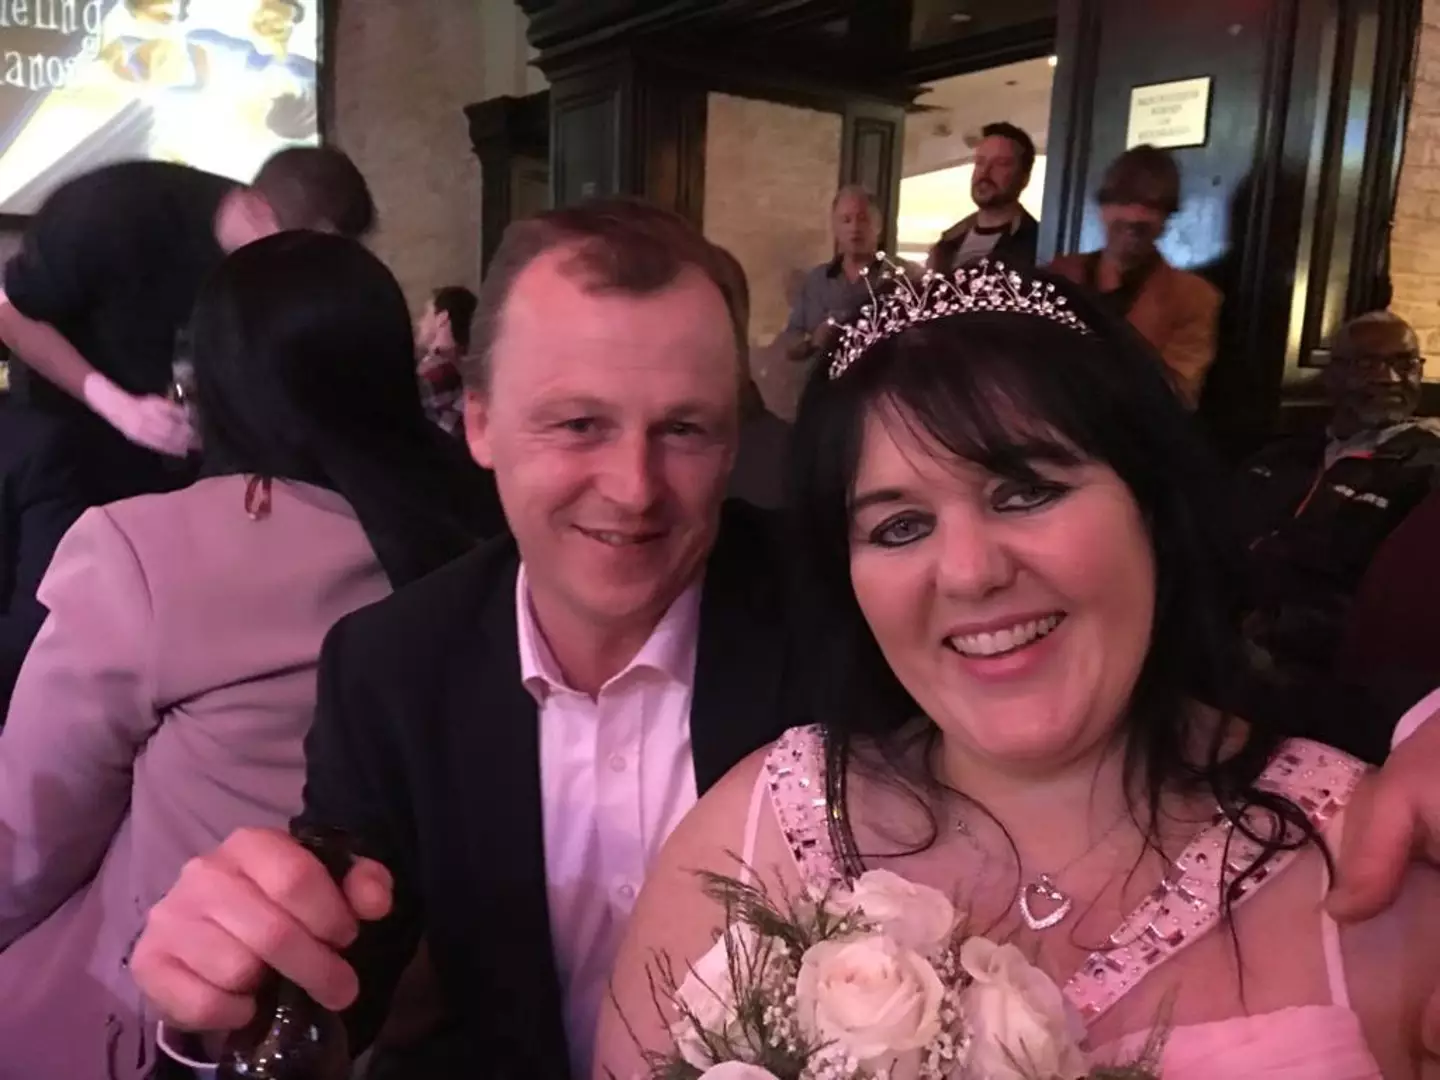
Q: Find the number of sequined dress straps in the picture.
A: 2